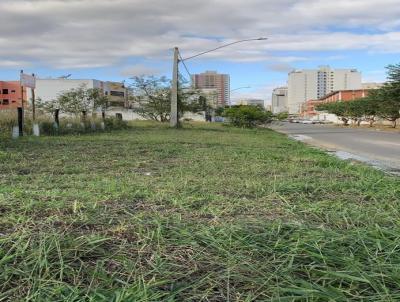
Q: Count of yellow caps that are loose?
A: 0